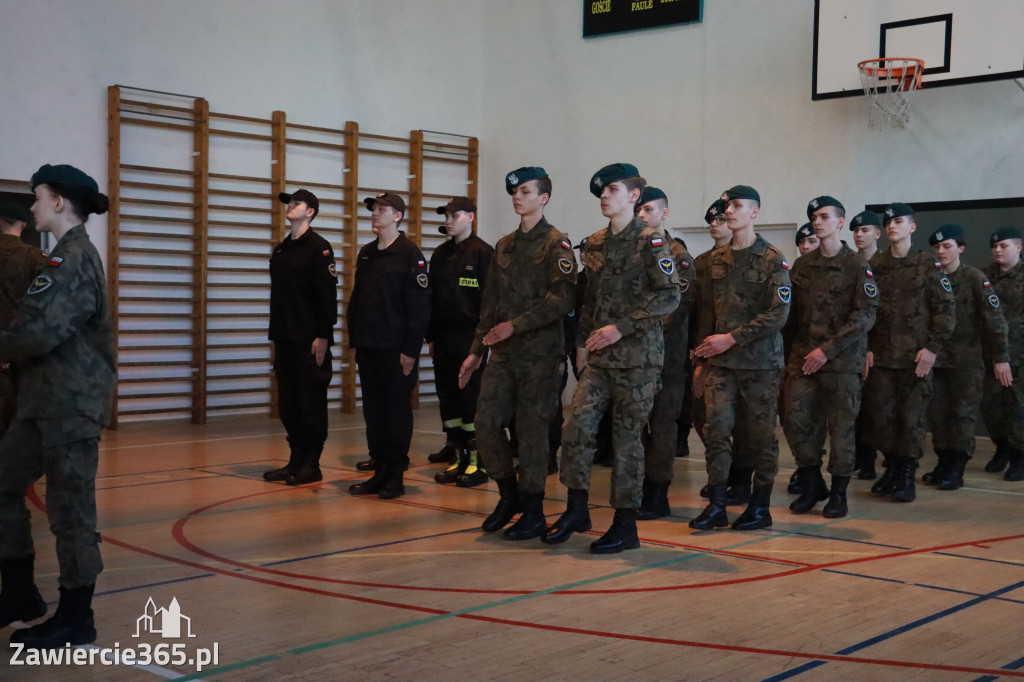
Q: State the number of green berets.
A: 13